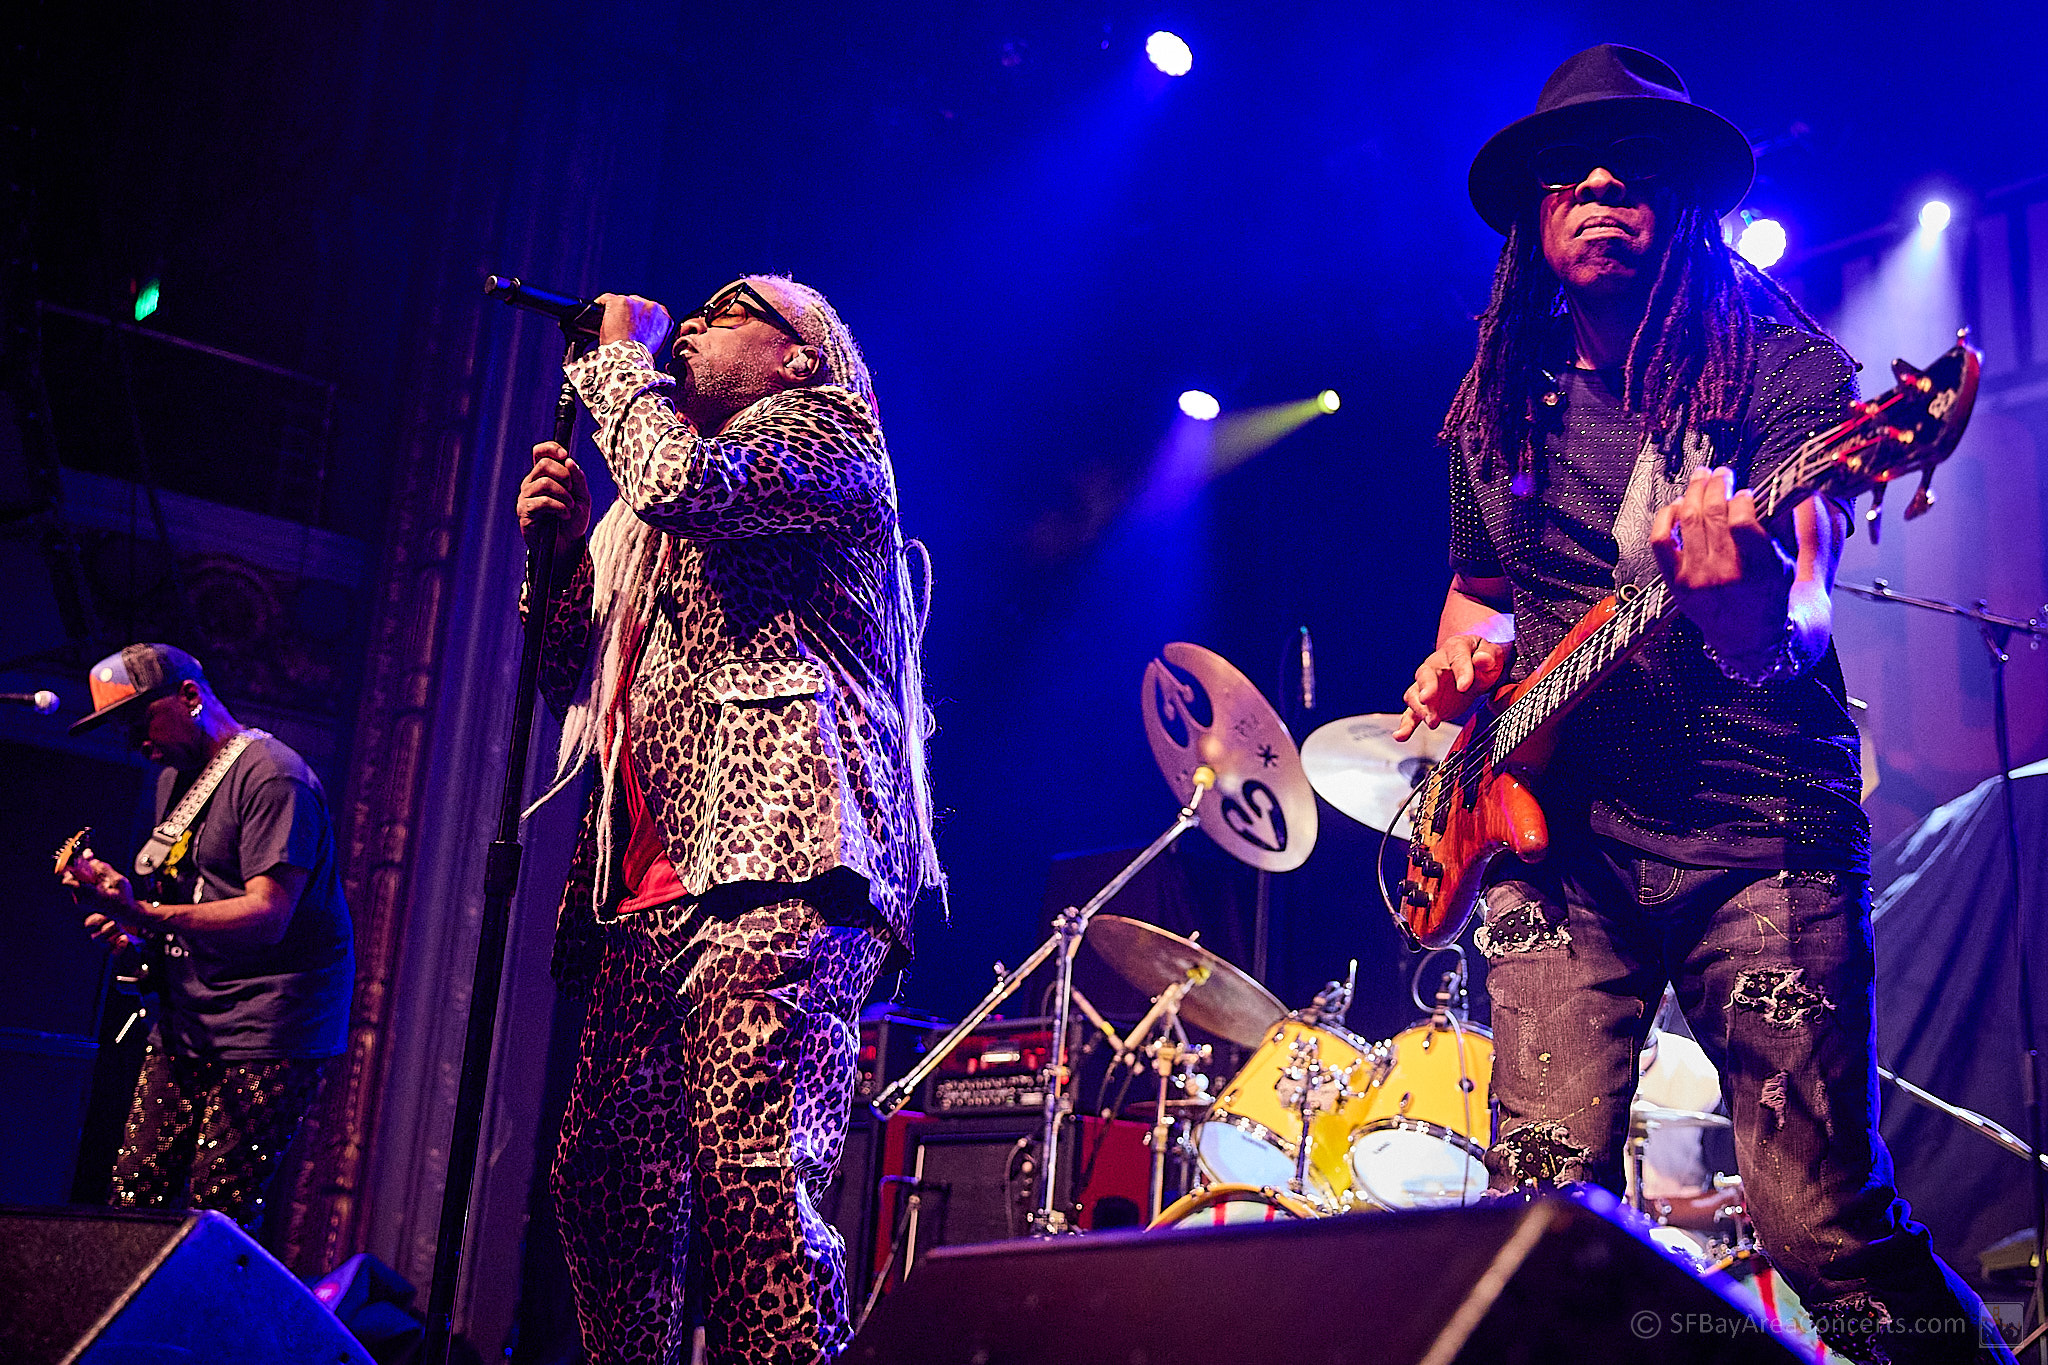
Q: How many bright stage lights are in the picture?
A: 5